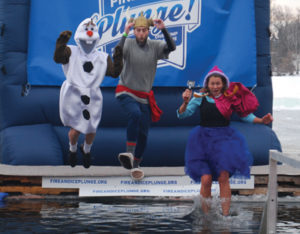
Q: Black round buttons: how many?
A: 3